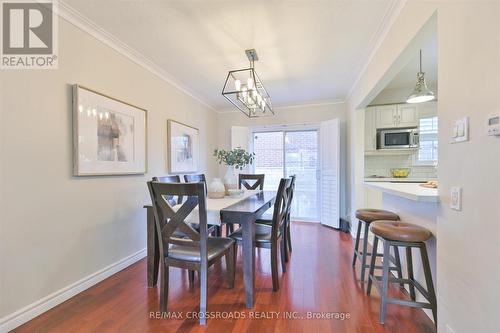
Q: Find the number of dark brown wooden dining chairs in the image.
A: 6